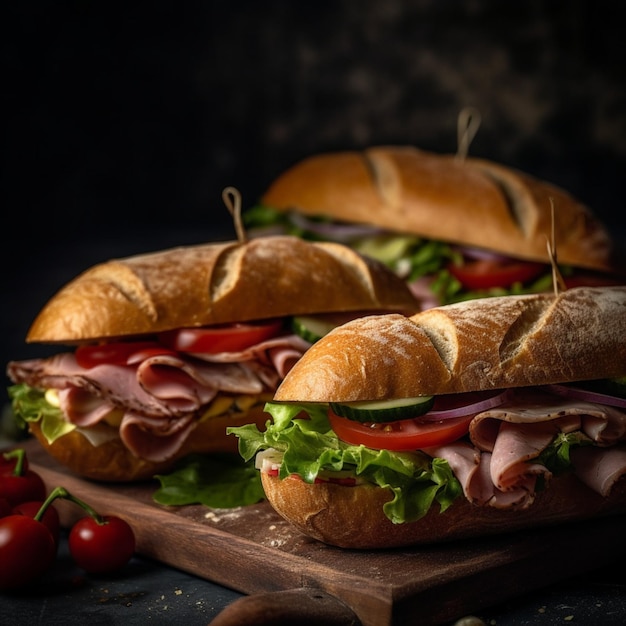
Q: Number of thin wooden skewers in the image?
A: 3